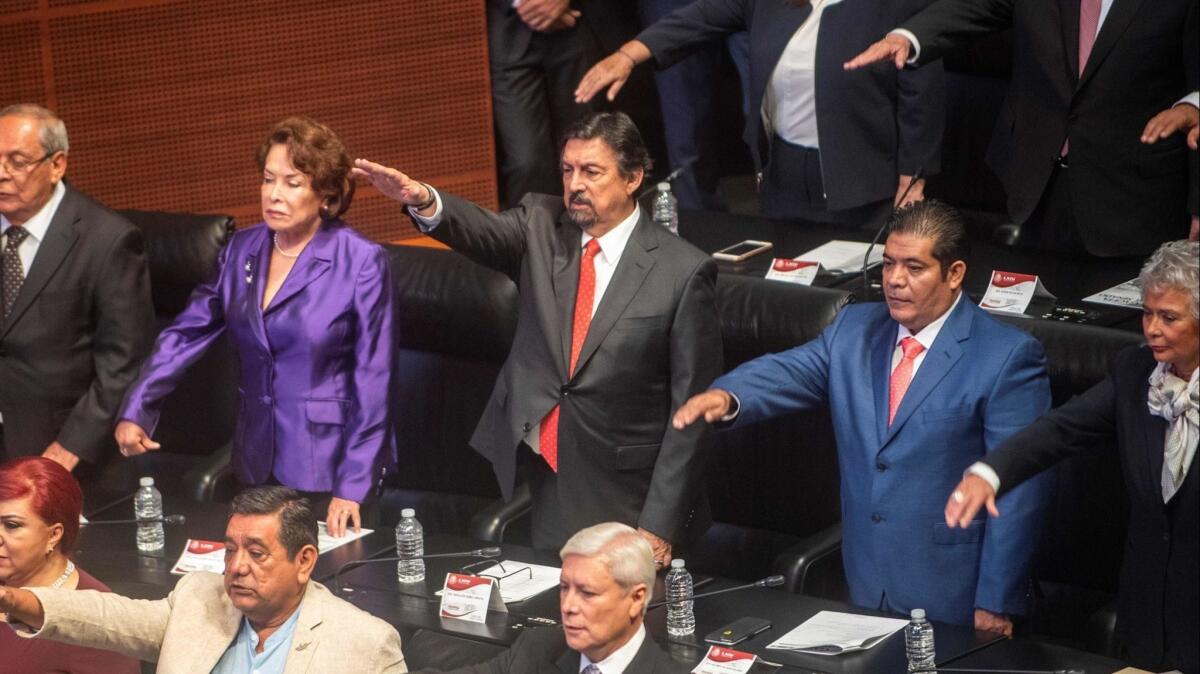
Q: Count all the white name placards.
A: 5